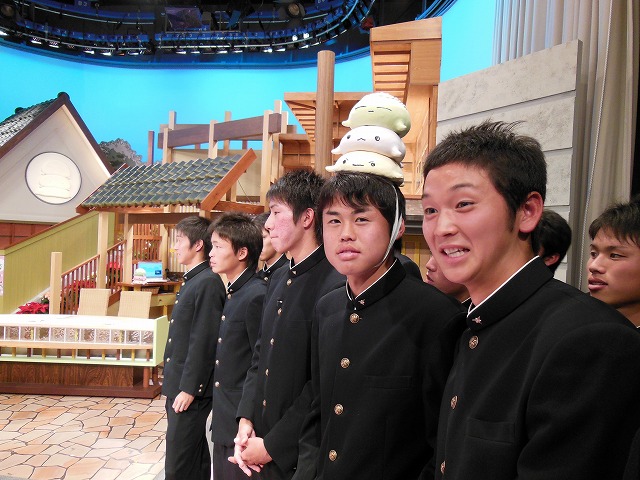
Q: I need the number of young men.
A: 9